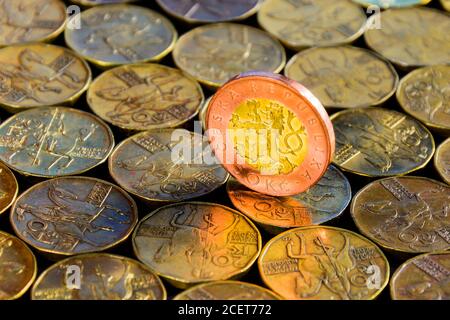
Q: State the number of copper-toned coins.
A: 1